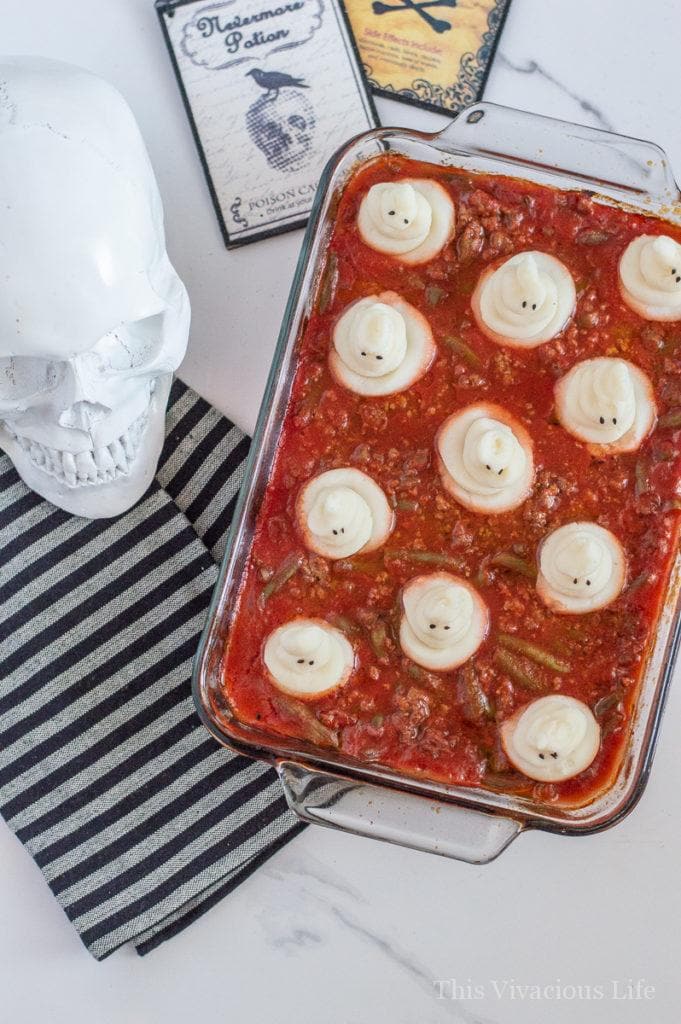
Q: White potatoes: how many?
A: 11